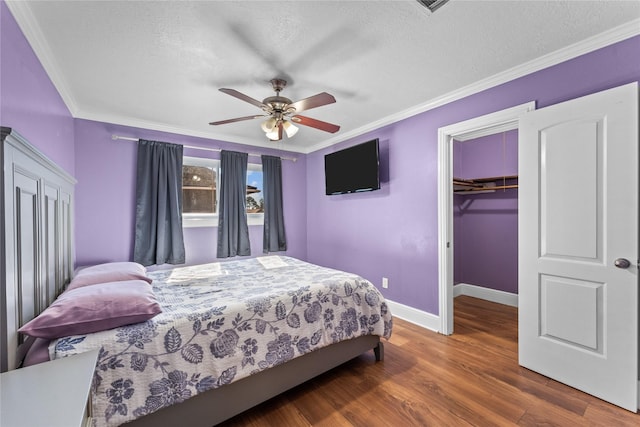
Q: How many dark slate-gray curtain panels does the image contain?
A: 3